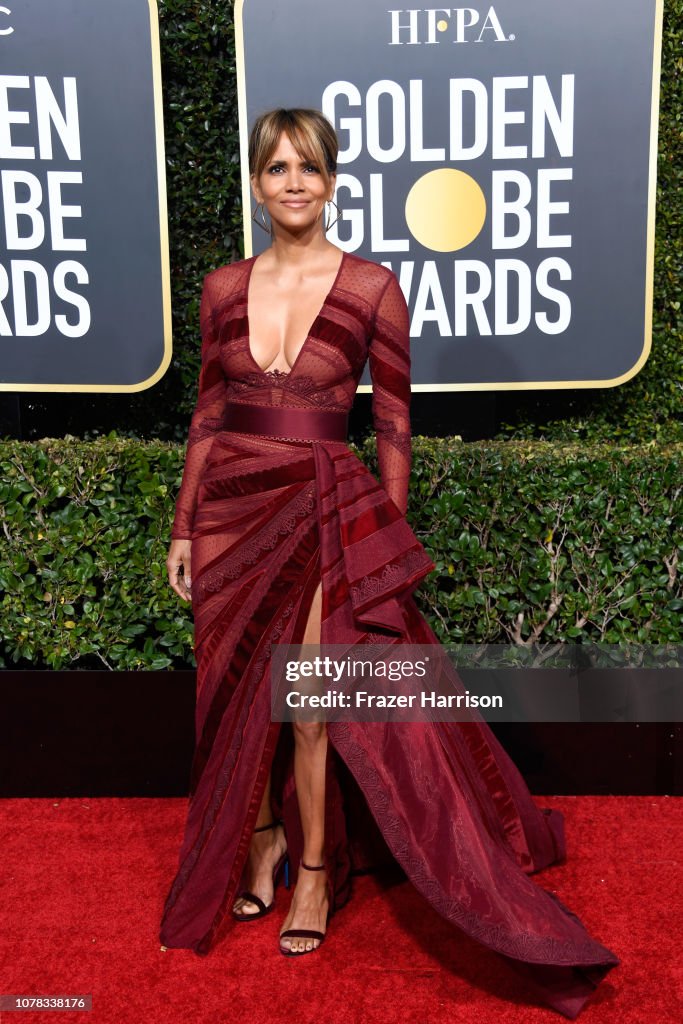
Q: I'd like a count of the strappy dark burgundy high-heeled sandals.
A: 2